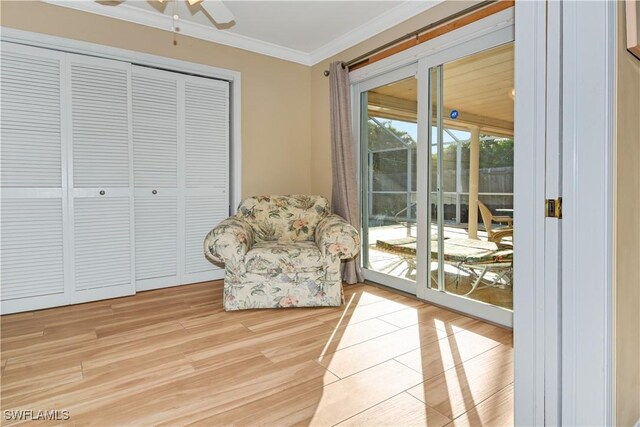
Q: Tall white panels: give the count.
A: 4